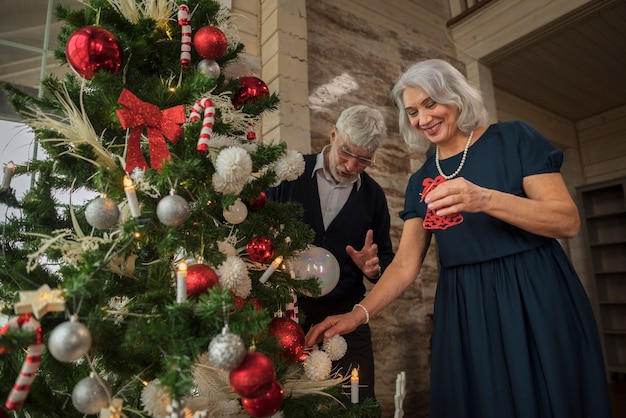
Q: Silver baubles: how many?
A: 6